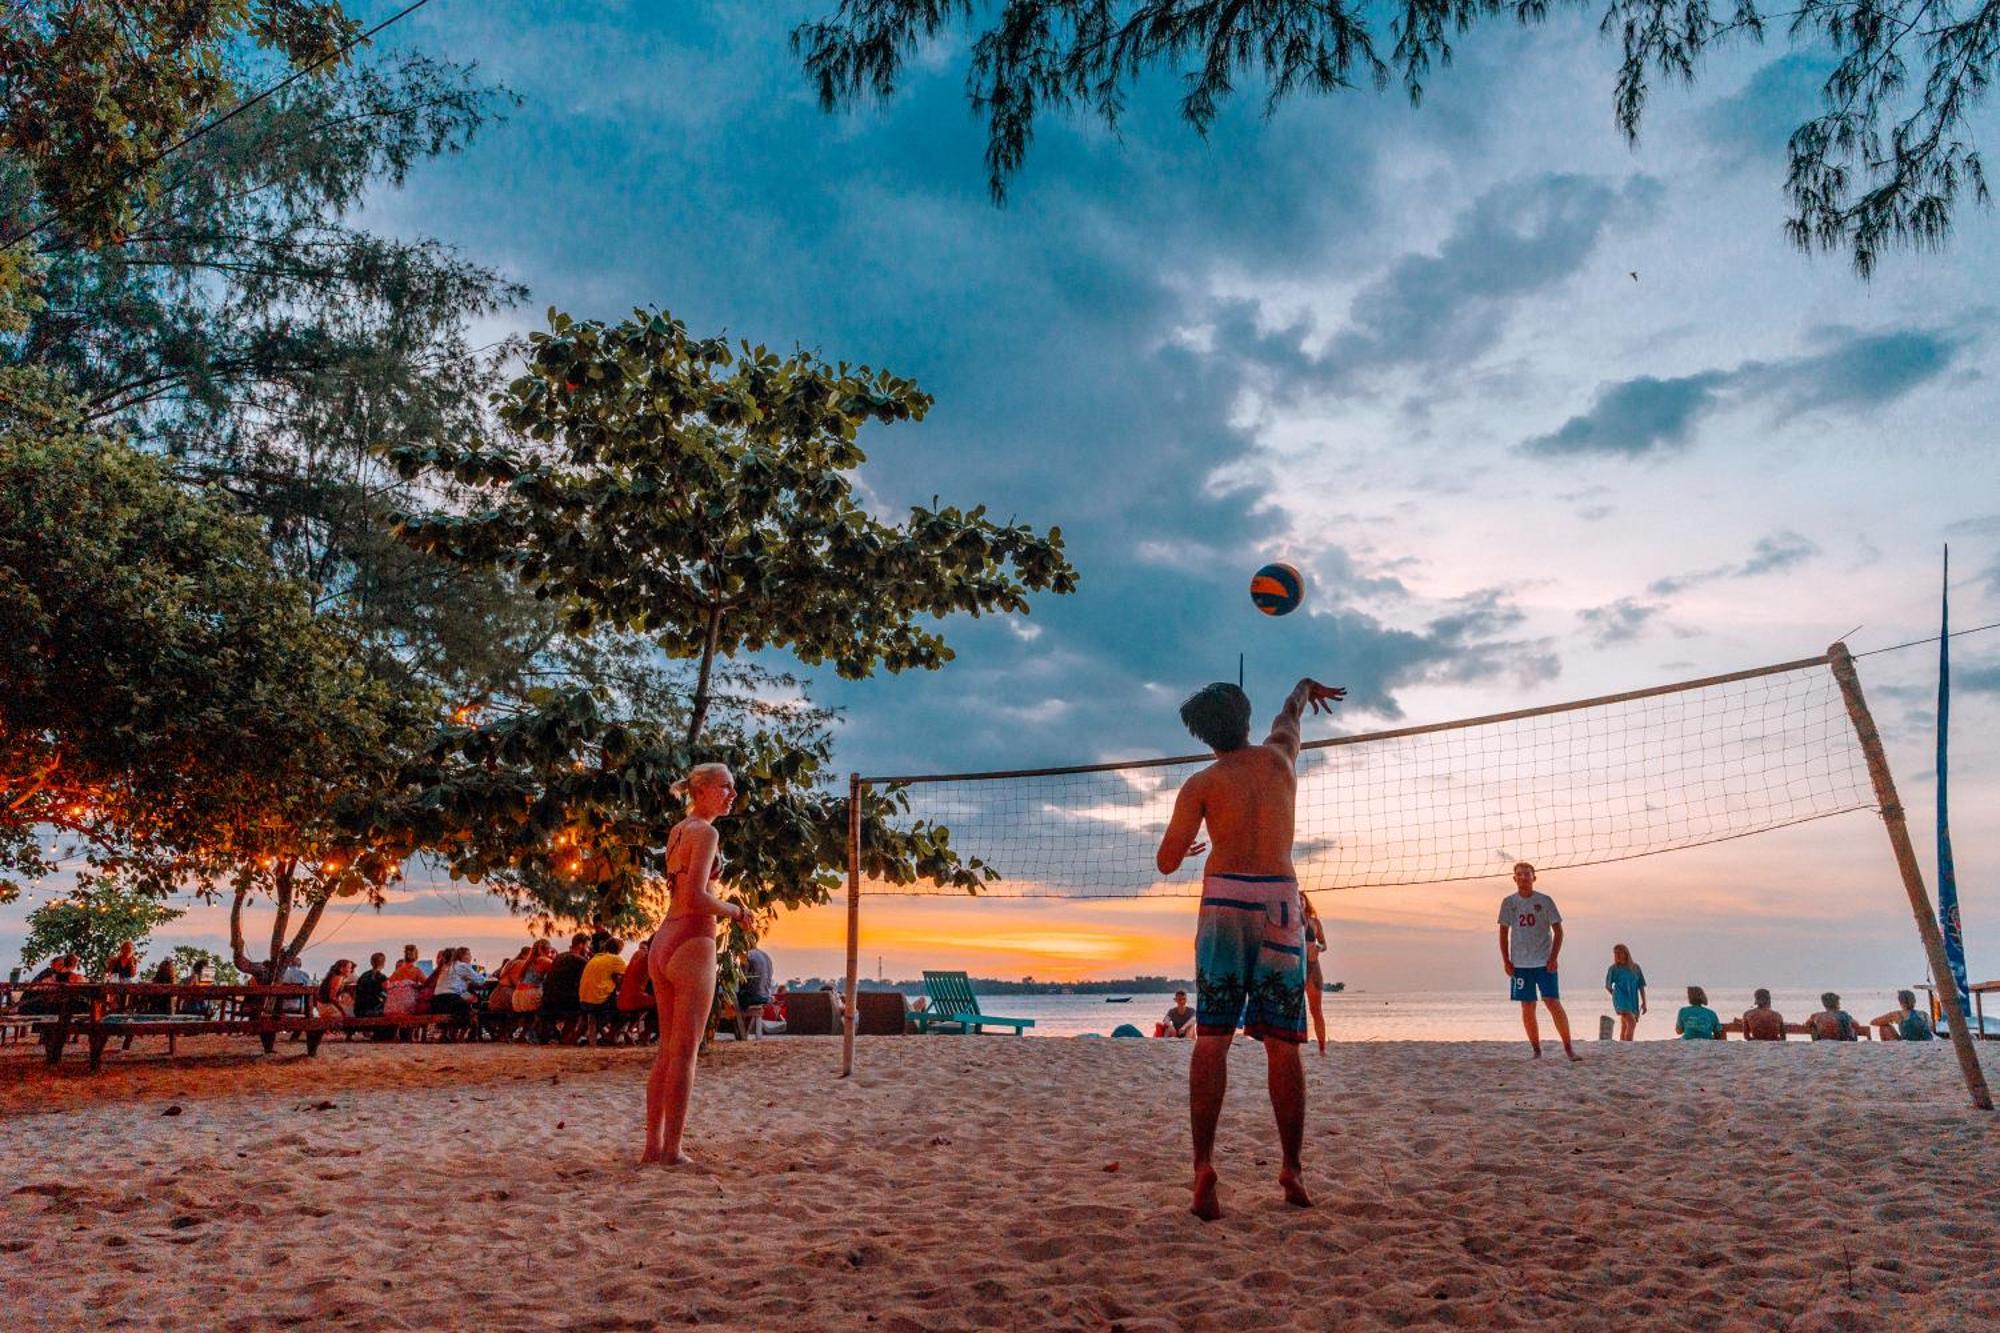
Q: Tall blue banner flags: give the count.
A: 1